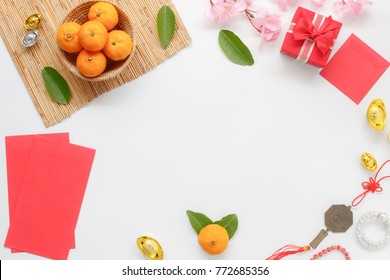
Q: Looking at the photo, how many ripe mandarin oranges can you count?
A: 6